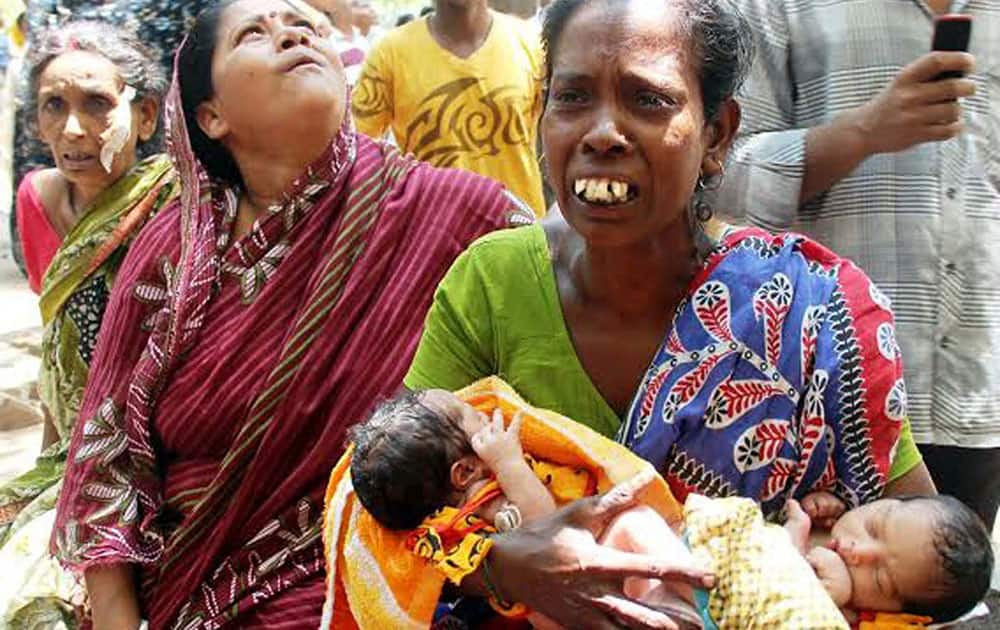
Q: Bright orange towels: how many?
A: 1